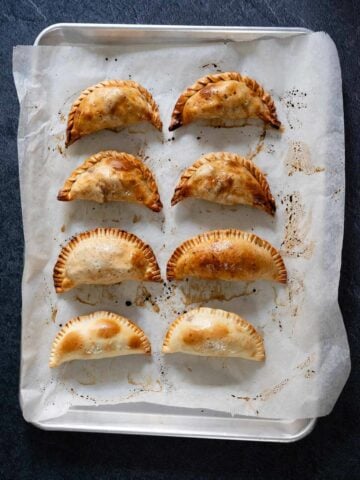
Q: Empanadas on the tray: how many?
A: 8